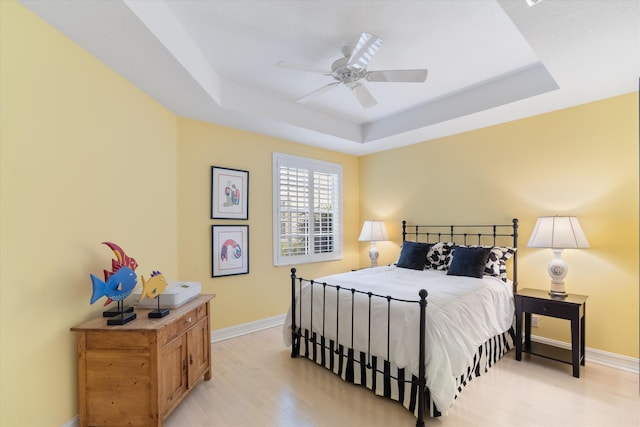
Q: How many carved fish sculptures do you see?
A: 3